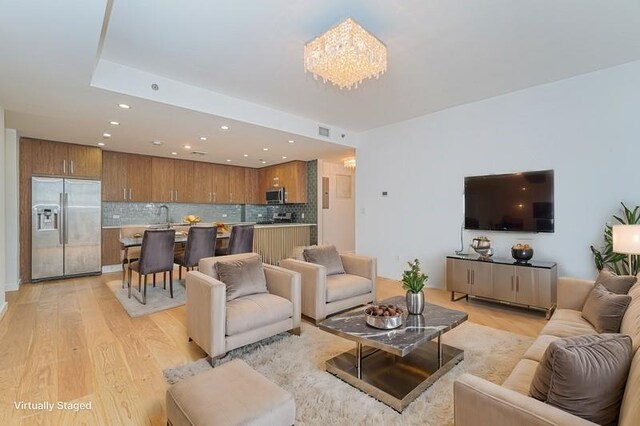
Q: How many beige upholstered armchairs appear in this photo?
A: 2